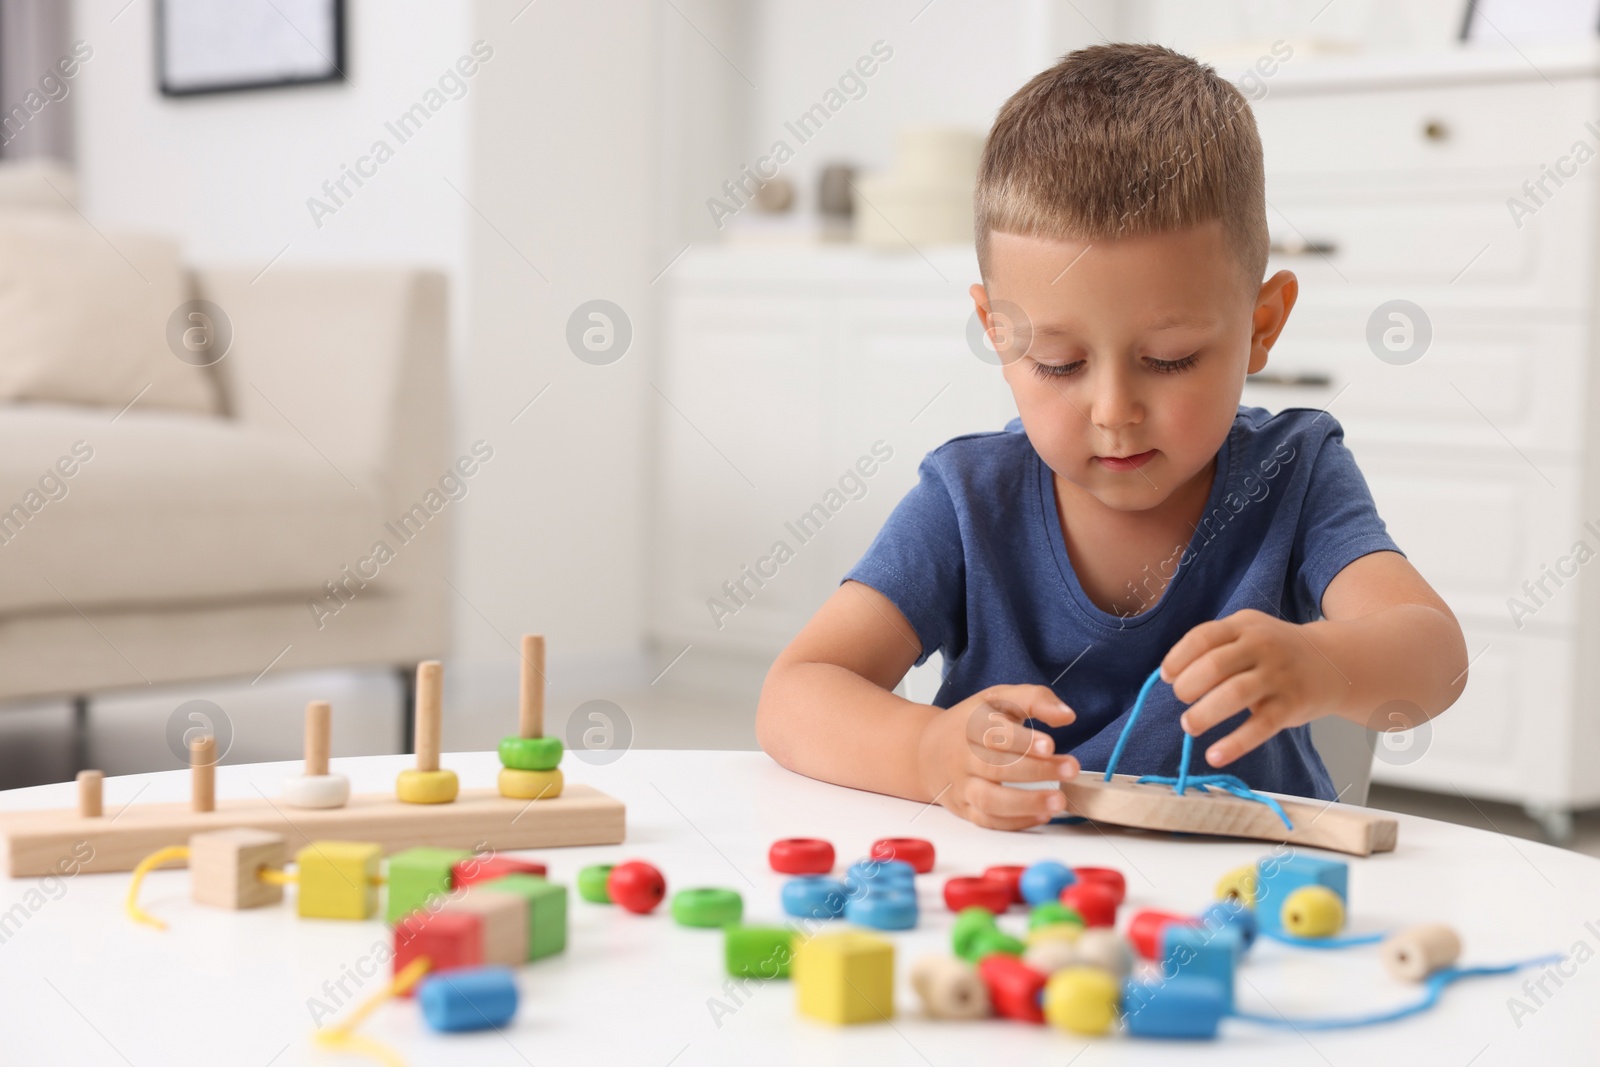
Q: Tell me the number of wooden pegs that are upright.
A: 5